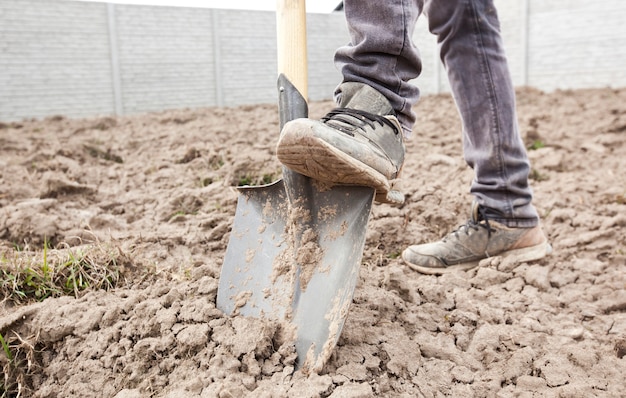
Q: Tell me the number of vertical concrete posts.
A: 4